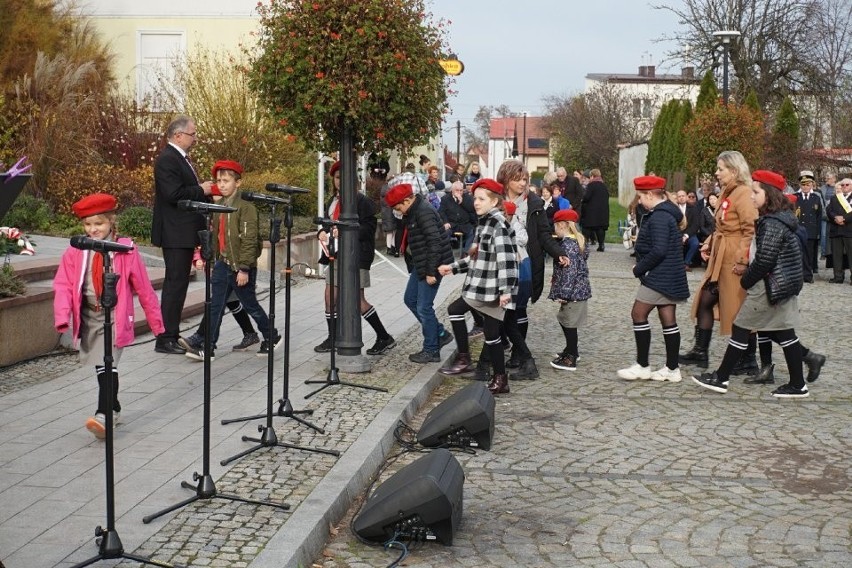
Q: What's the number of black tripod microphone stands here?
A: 5